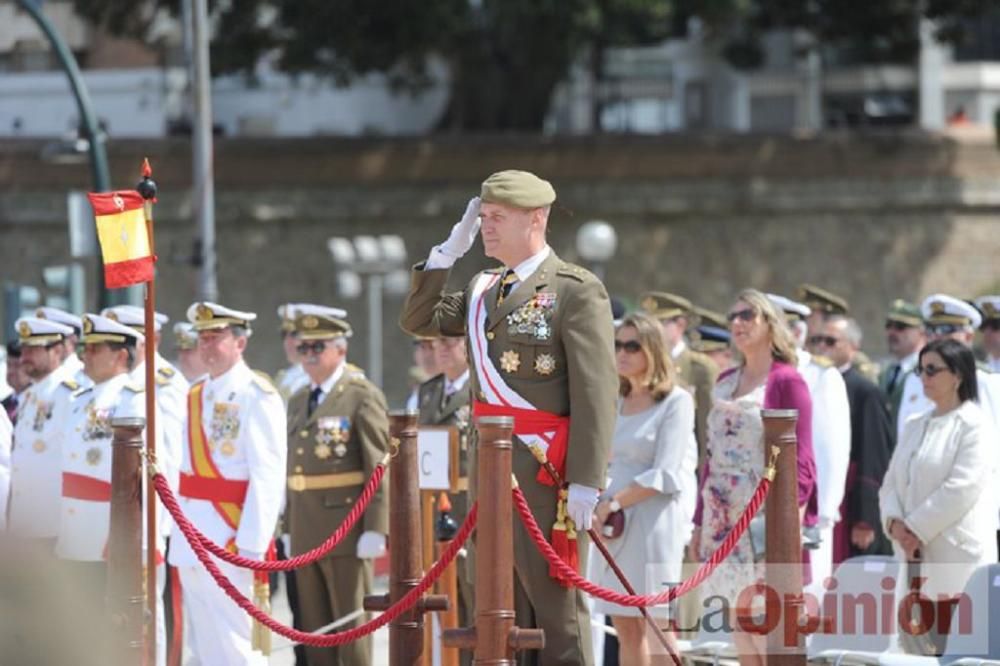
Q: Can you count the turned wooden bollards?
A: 4